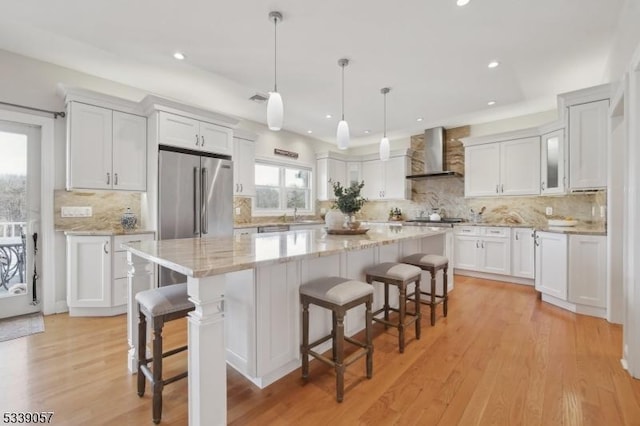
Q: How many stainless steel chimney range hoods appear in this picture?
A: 1